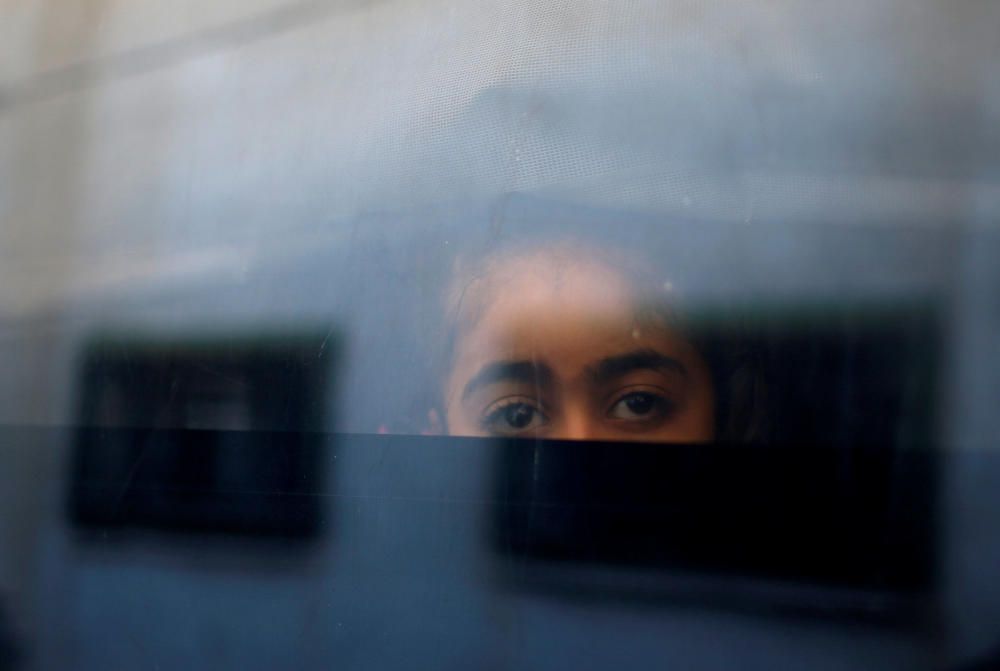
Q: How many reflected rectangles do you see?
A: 2